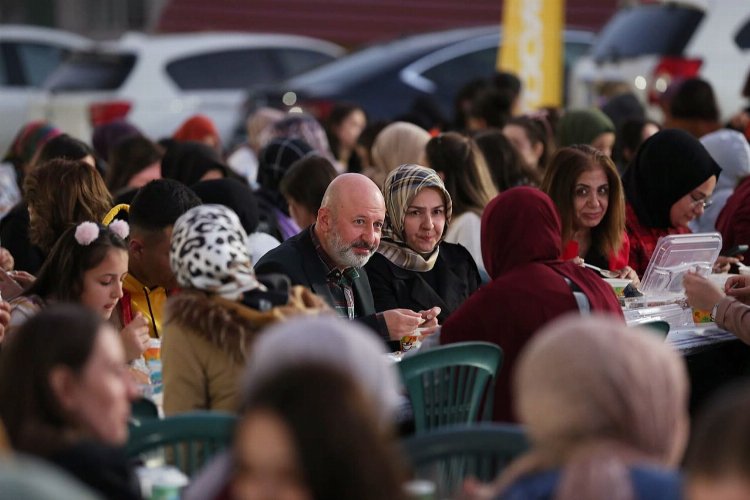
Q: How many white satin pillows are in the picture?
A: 0